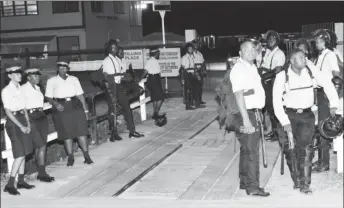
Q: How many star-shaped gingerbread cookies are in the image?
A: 0